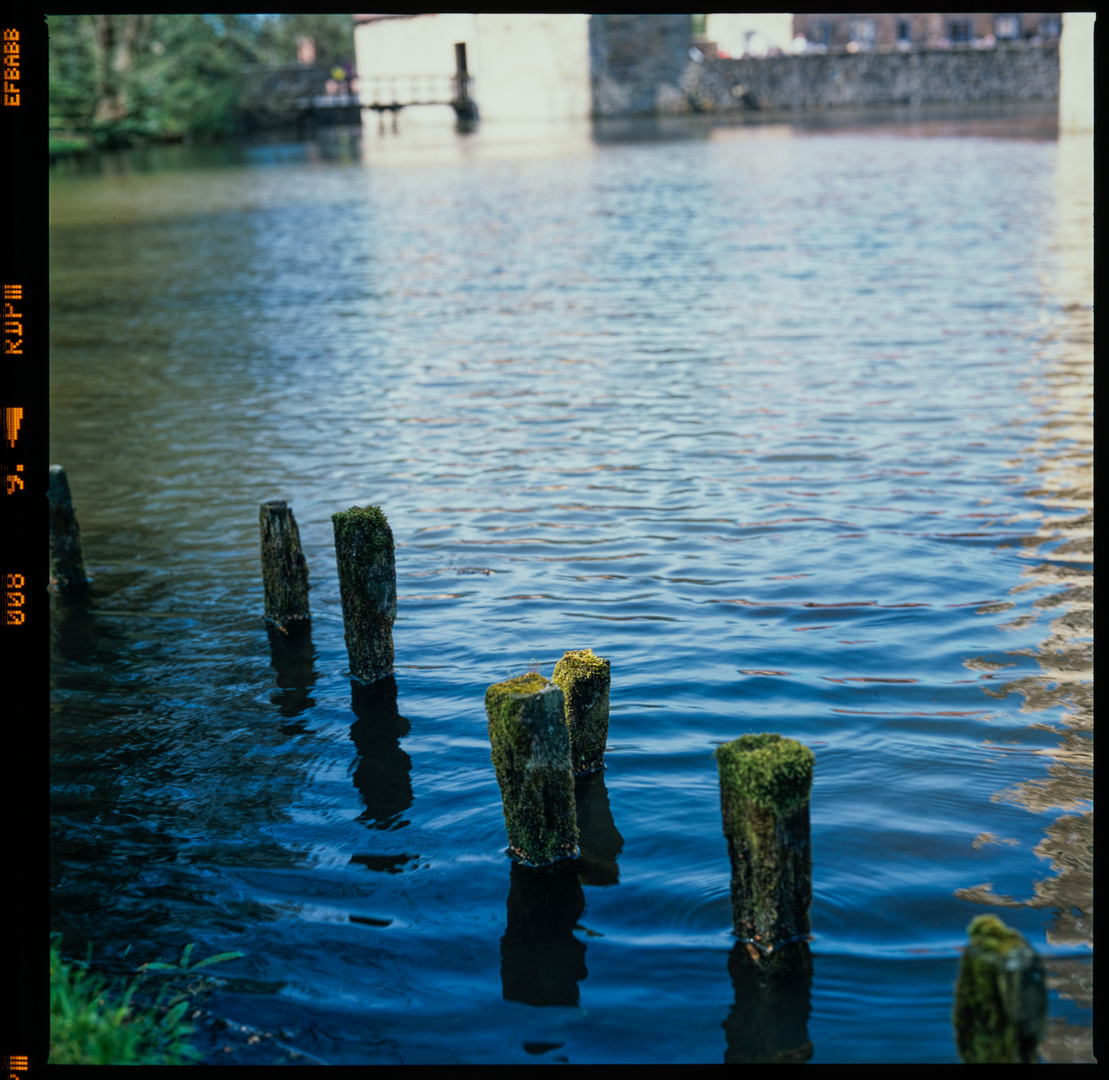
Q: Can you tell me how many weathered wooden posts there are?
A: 7